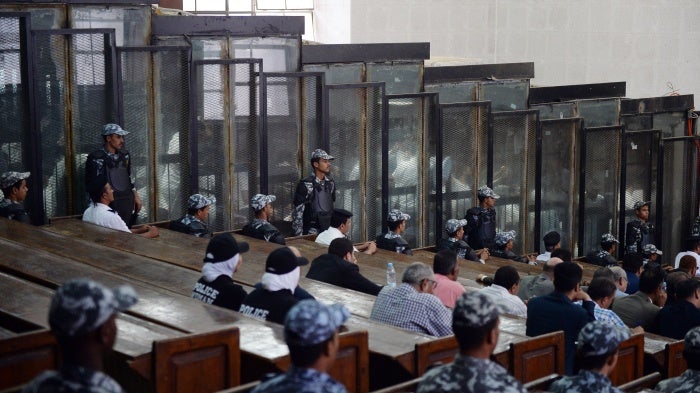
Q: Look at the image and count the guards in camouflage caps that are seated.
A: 13